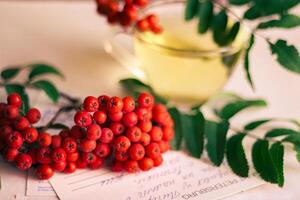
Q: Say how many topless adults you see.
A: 0